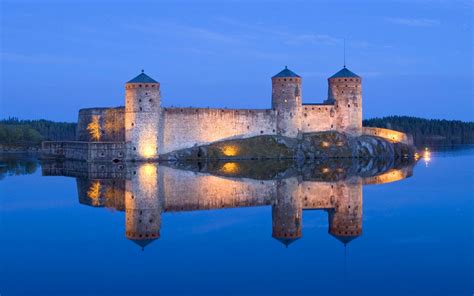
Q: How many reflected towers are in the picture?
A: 3